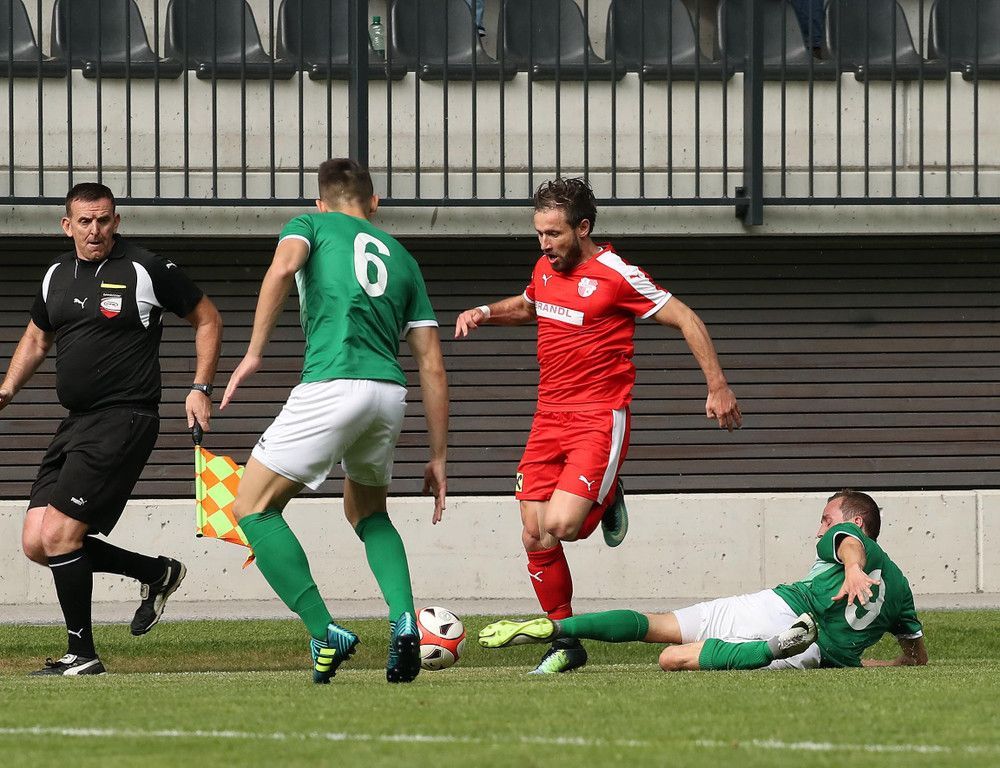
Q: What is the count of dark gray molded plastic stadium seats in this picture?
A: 10